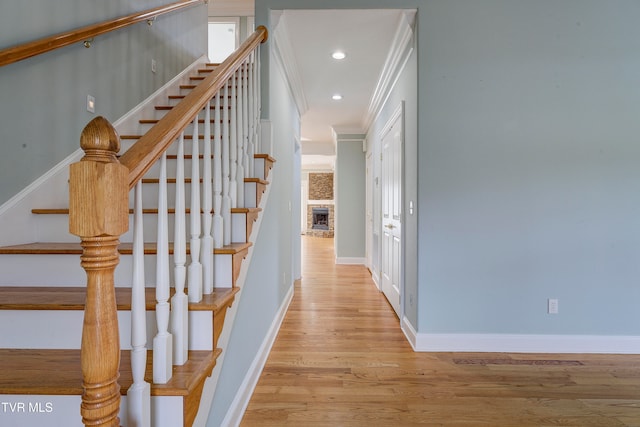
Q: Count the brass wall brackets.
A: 2